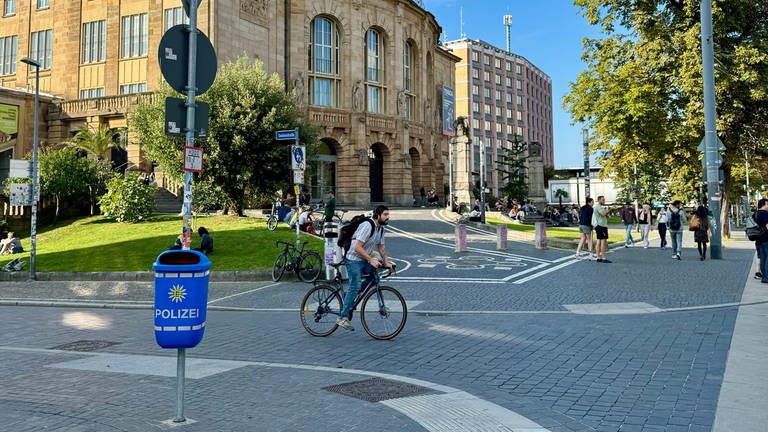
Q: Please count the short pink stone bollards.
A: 3